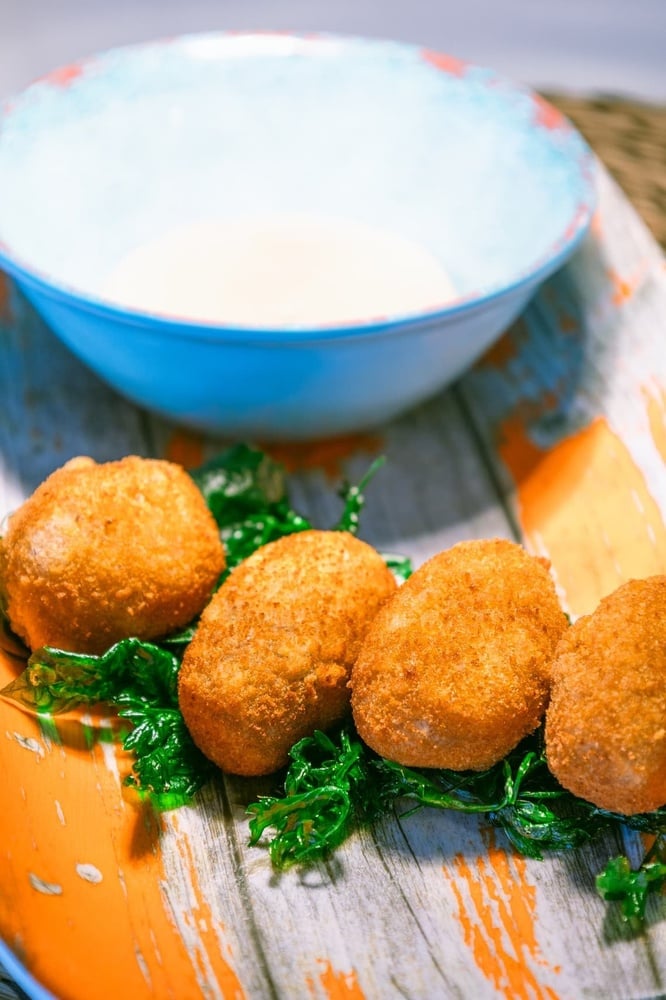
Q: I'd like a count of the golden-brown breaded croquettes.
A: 4